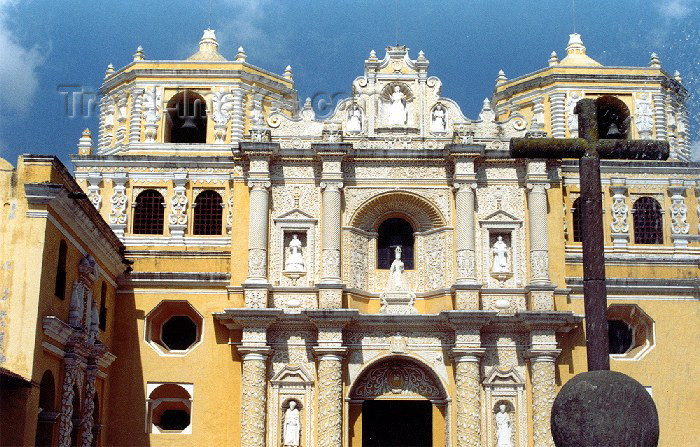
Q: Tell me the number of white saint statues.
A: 8